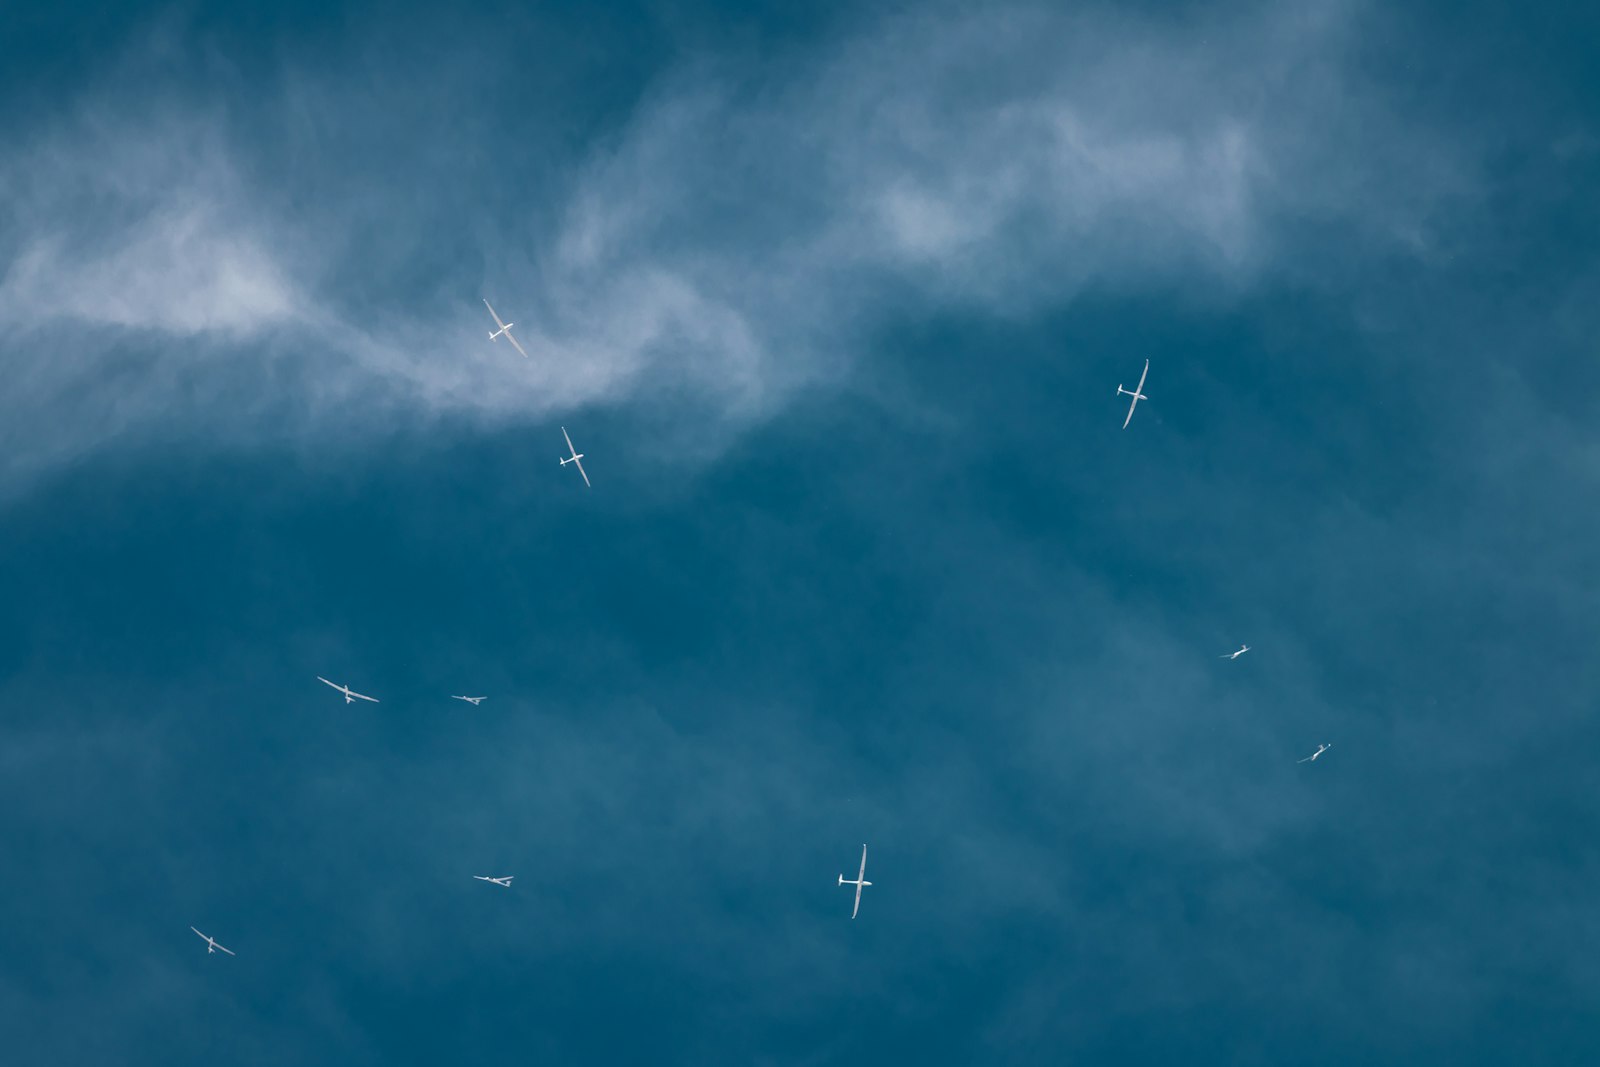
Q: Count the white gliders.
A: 10